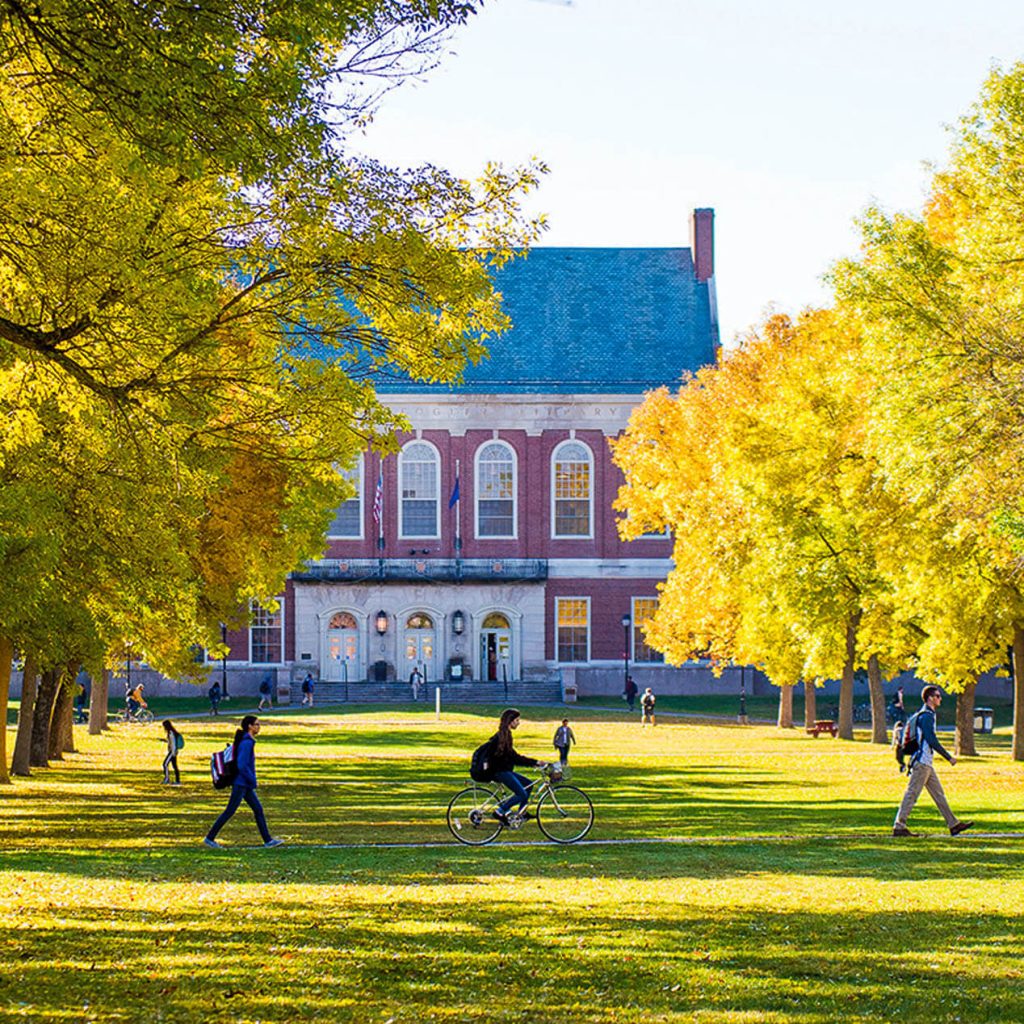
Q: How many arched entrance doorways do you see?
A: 3